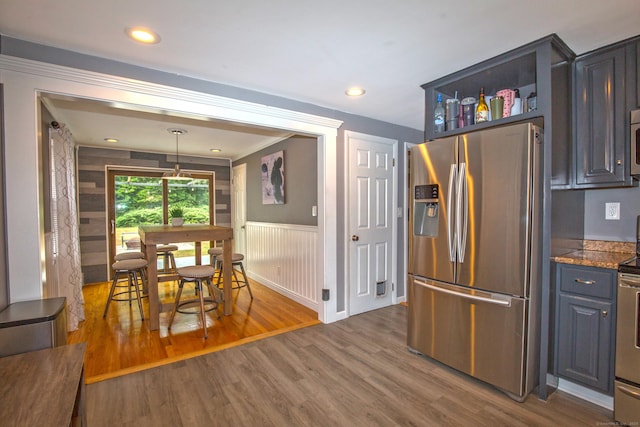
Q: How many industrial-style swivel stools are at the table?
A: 6